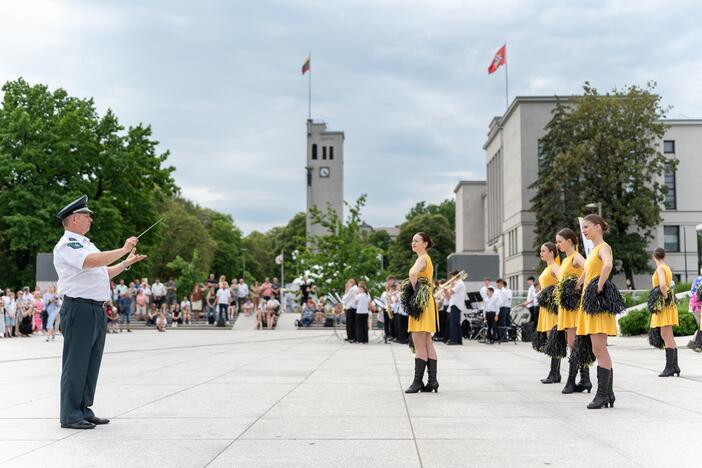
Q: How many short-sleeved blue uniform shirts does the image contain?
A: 0